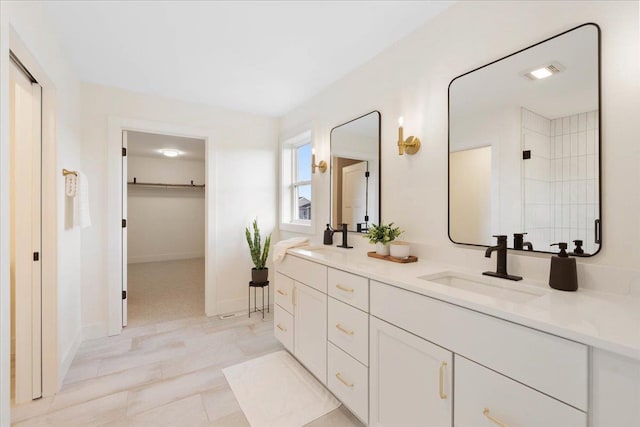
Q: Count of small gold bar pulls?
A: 8